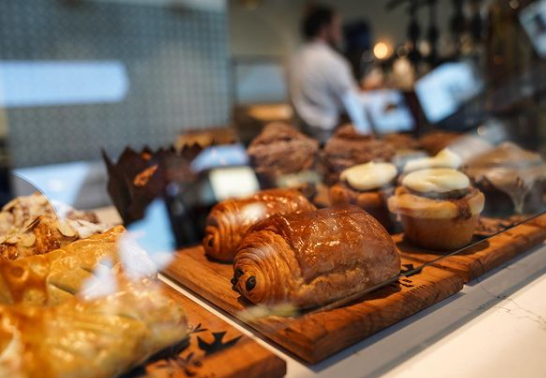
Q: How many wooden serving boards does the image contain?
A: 3